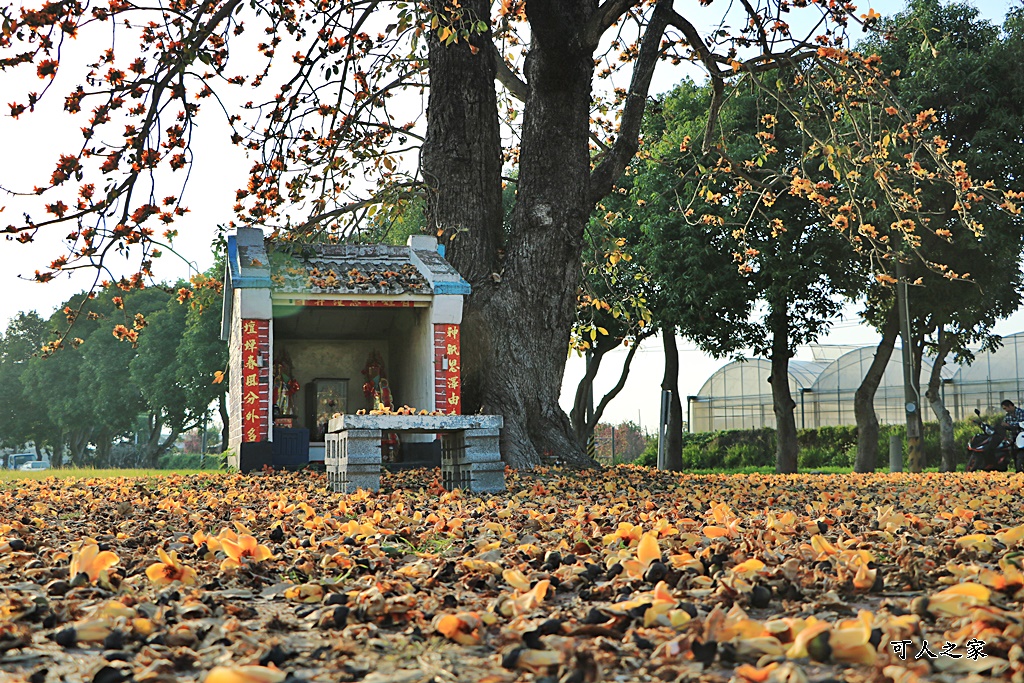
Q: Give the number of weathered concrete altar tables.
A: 1